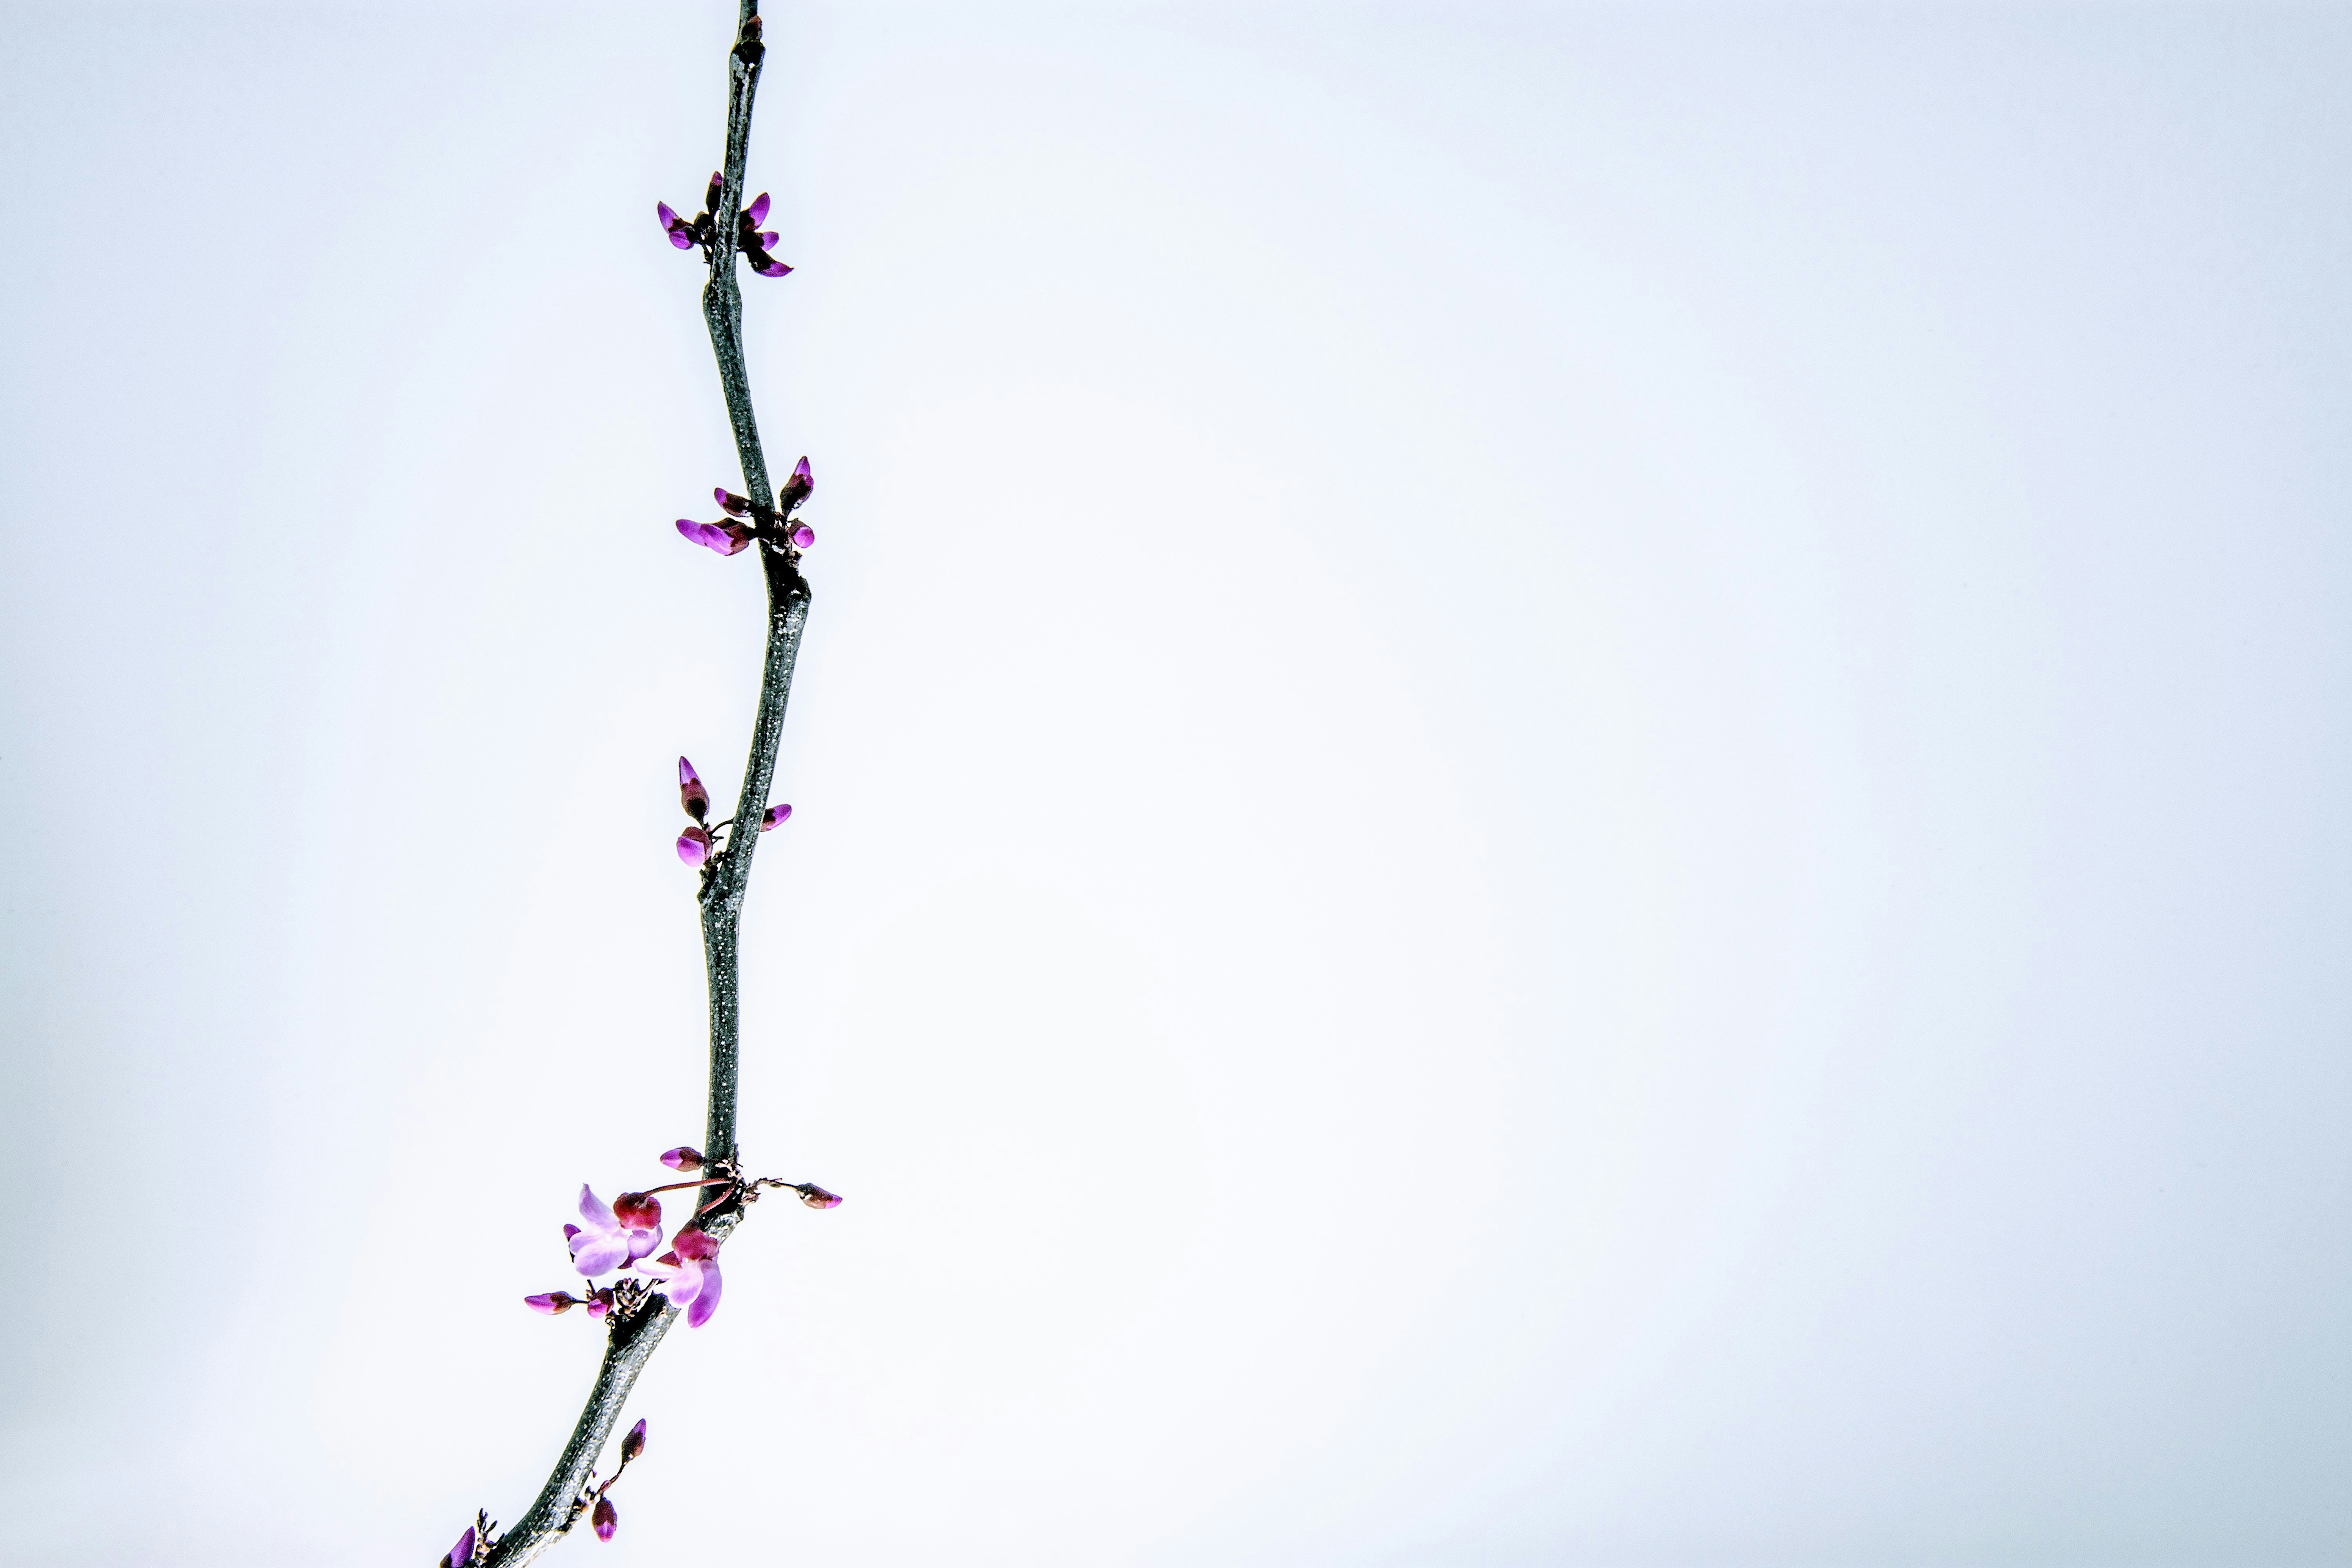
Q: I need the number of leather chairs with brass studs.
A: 0